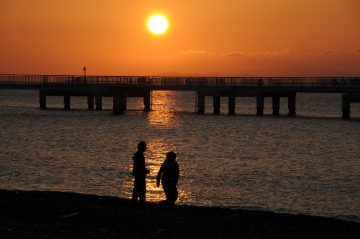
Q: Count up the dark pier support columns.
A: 13